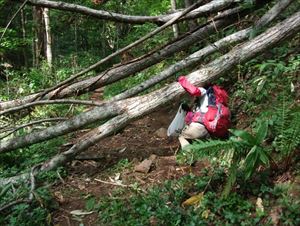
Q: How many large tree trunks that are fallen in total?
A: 4